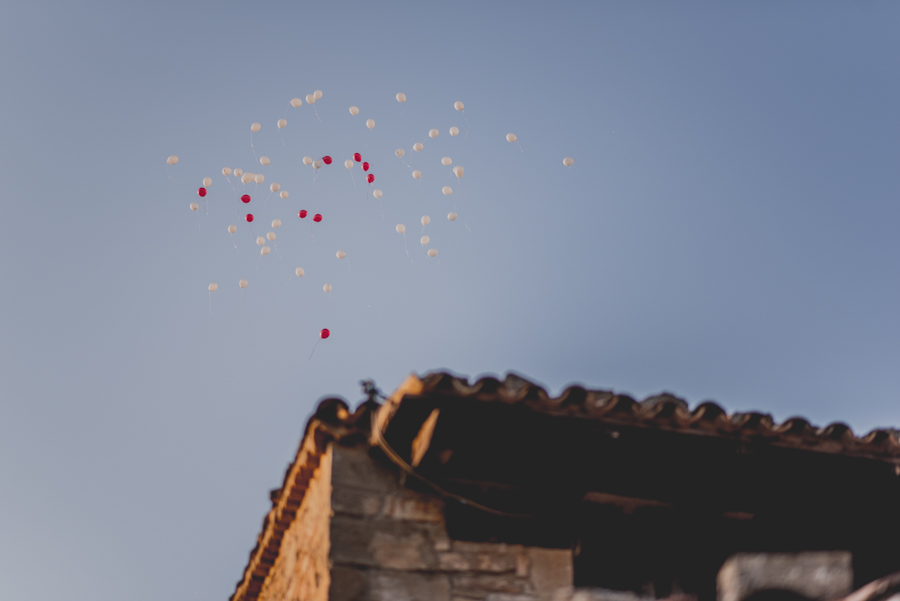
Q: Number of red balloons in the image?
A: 10